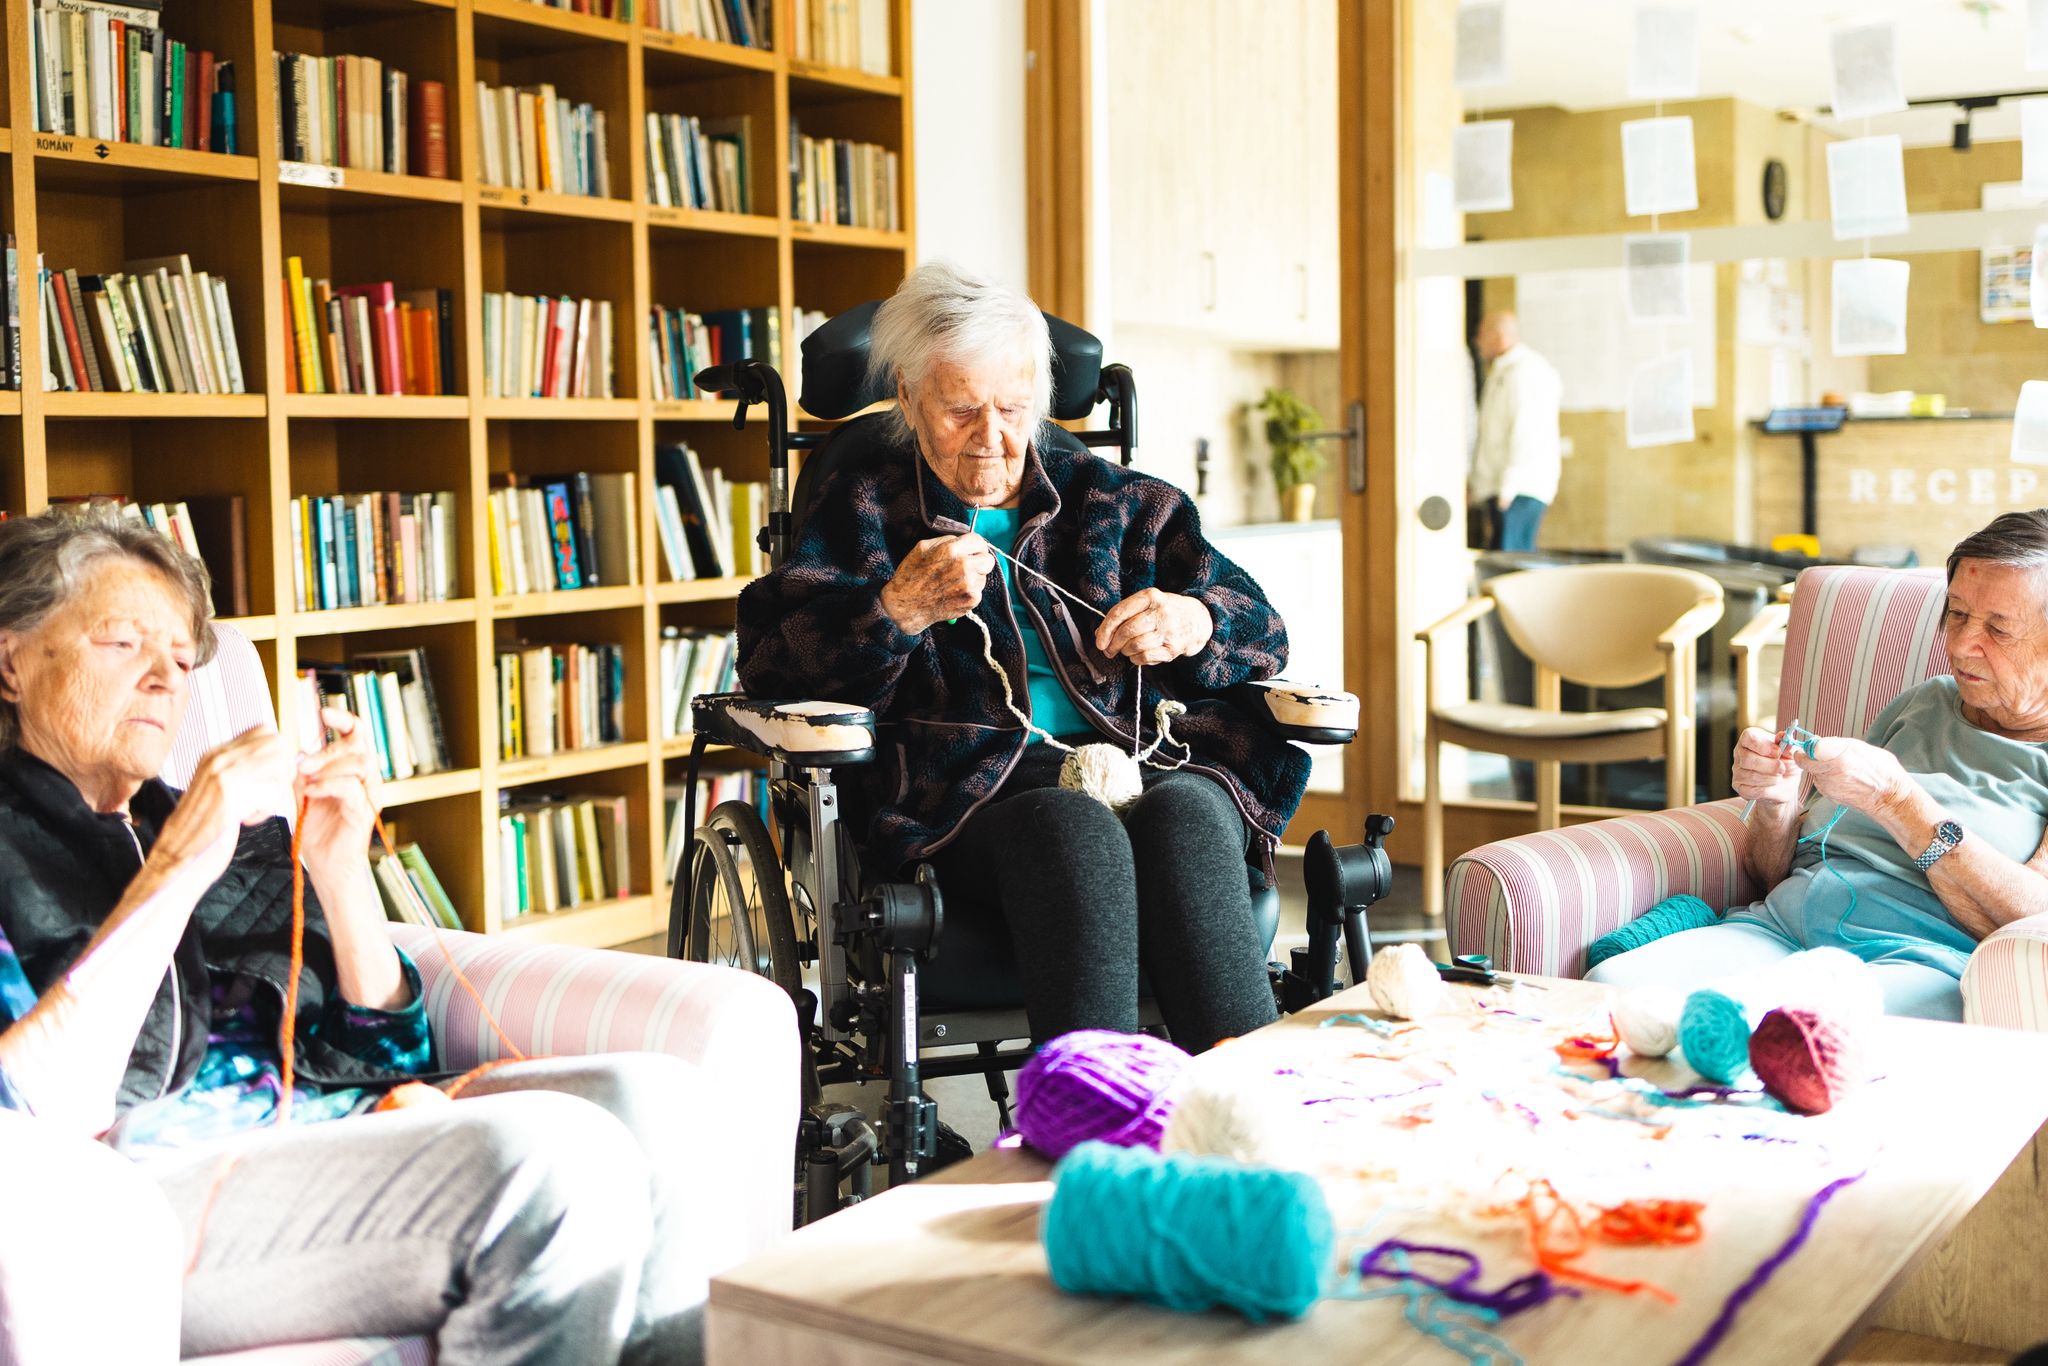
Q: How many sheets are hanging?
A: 13